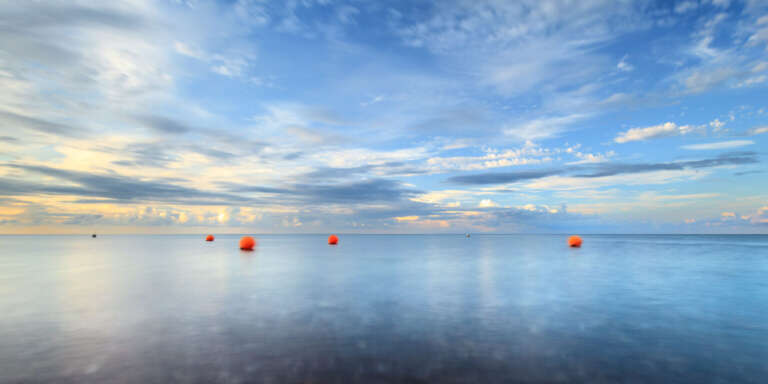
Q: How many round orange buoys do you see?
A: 4